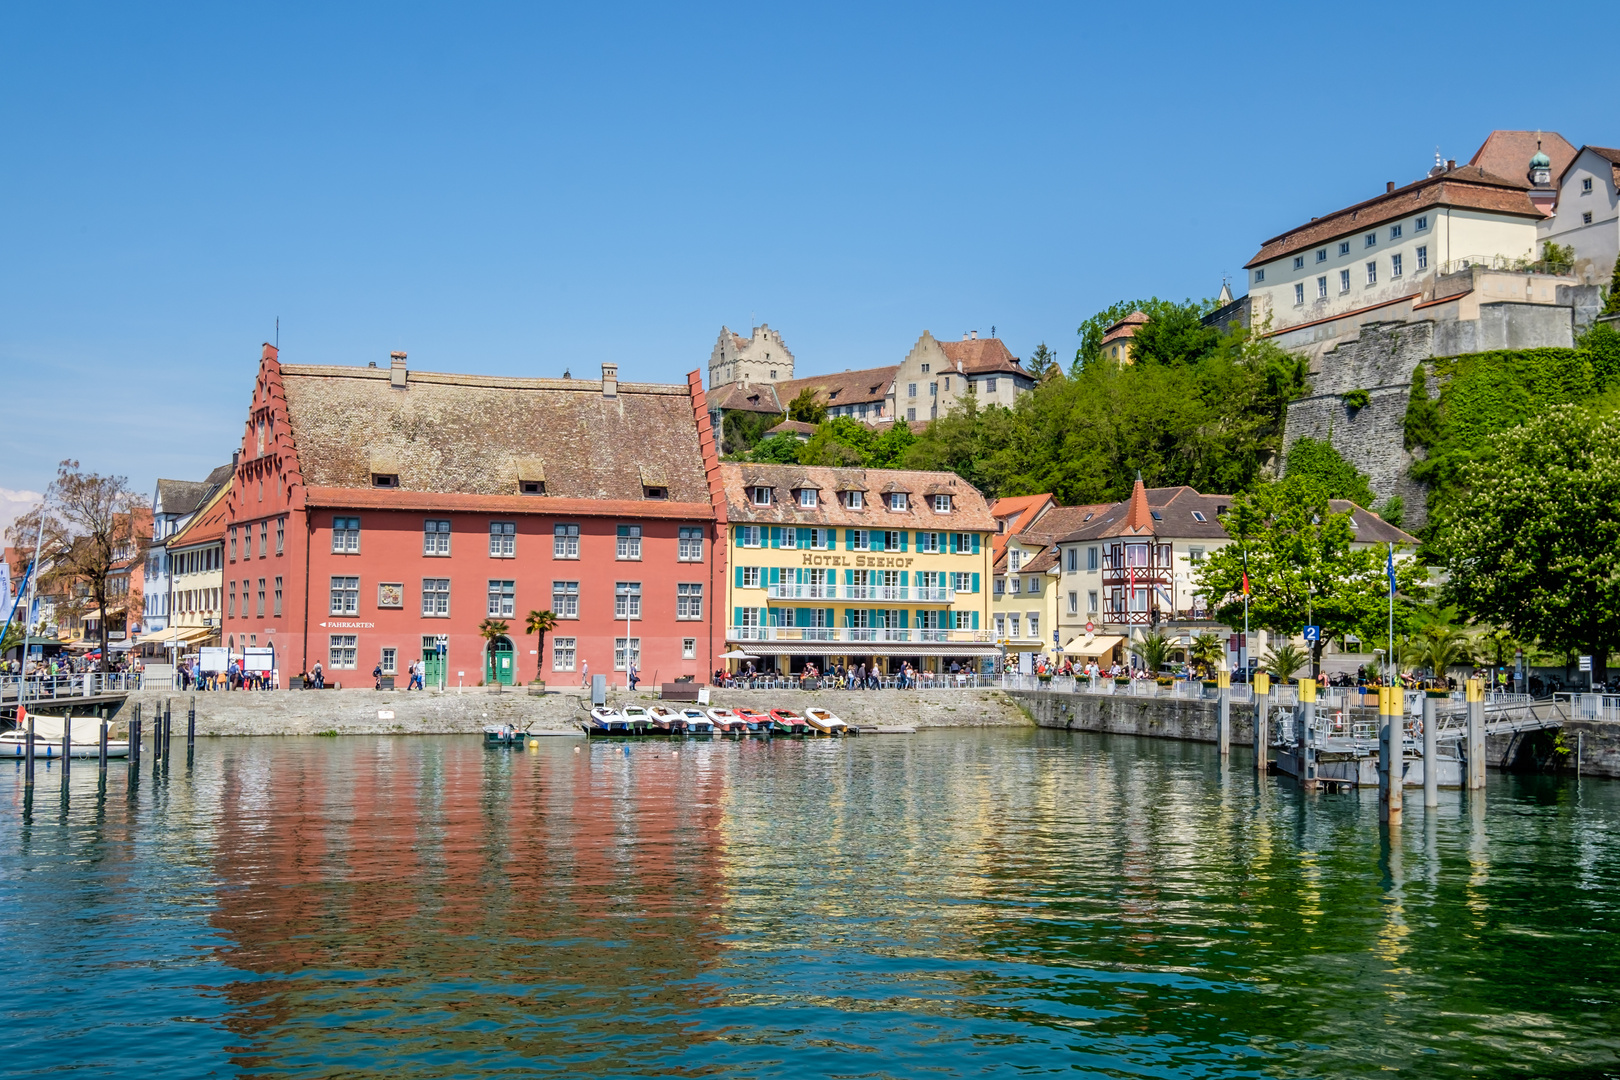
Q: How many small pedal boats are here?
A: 8